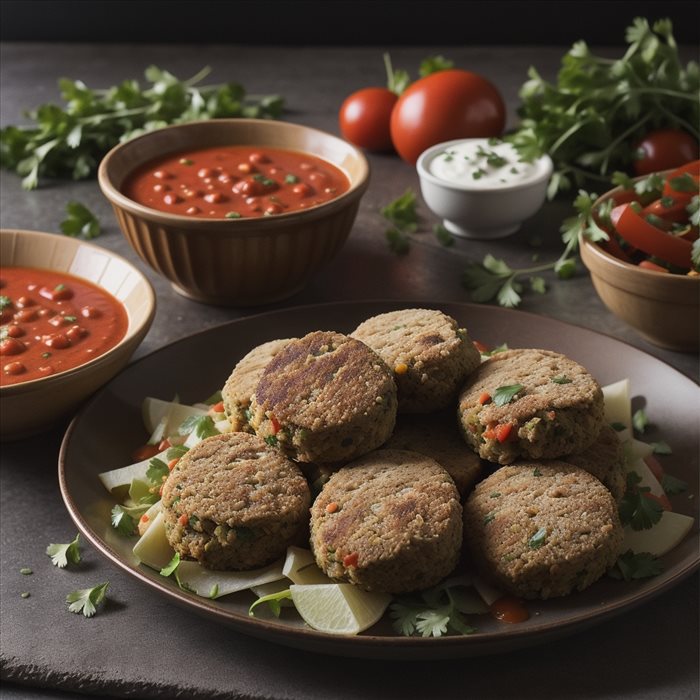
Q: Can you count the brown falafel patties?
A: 9